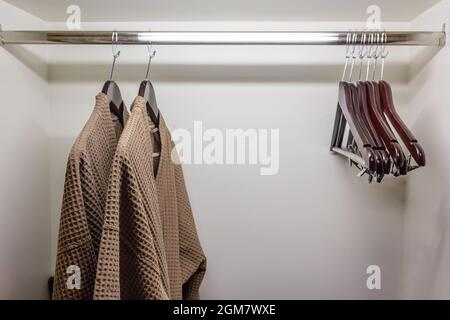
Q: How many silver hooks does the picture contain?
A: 8